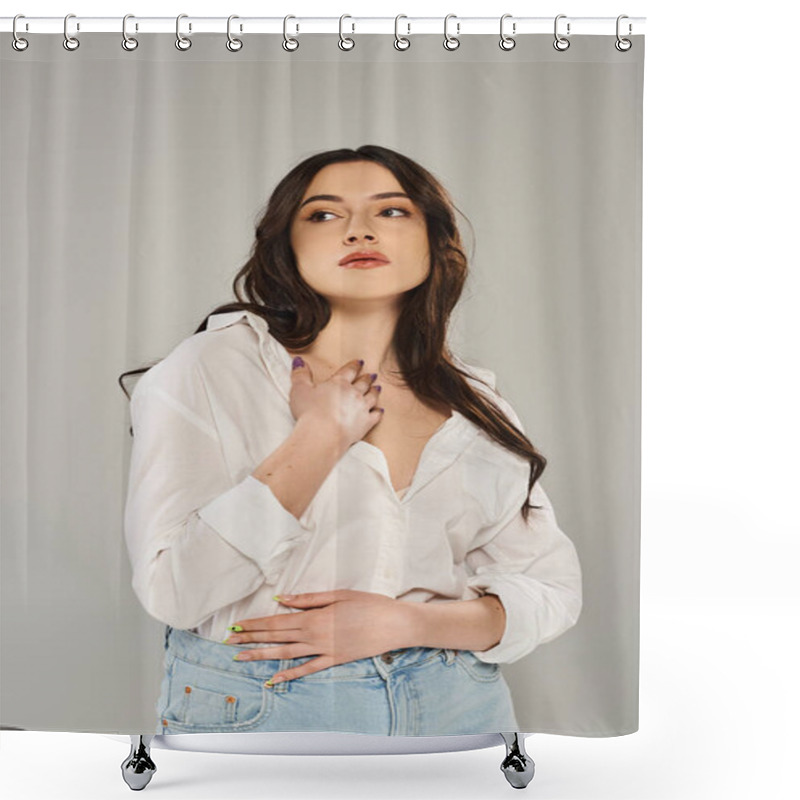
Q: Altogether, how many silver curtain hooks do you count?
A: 12